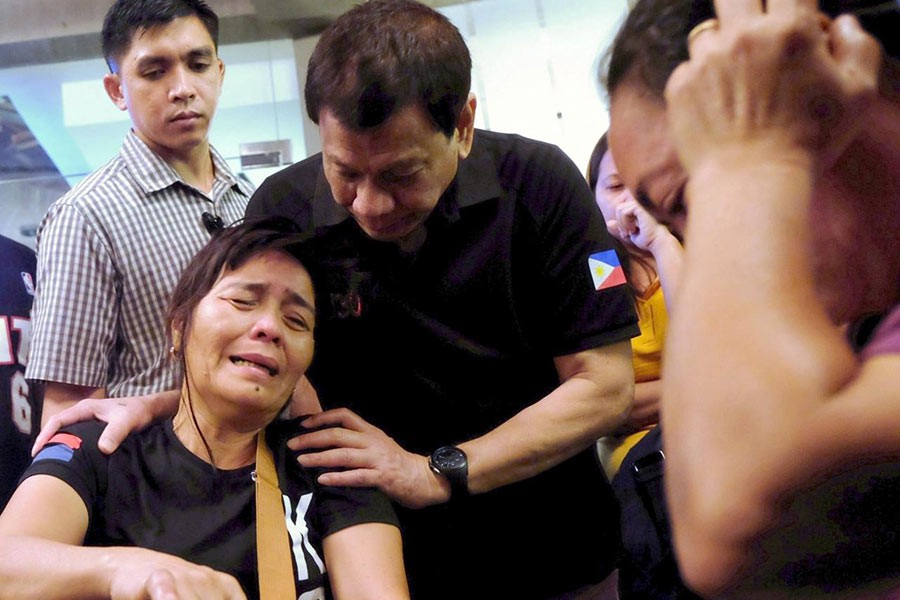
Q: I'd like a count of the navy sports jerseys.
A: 1